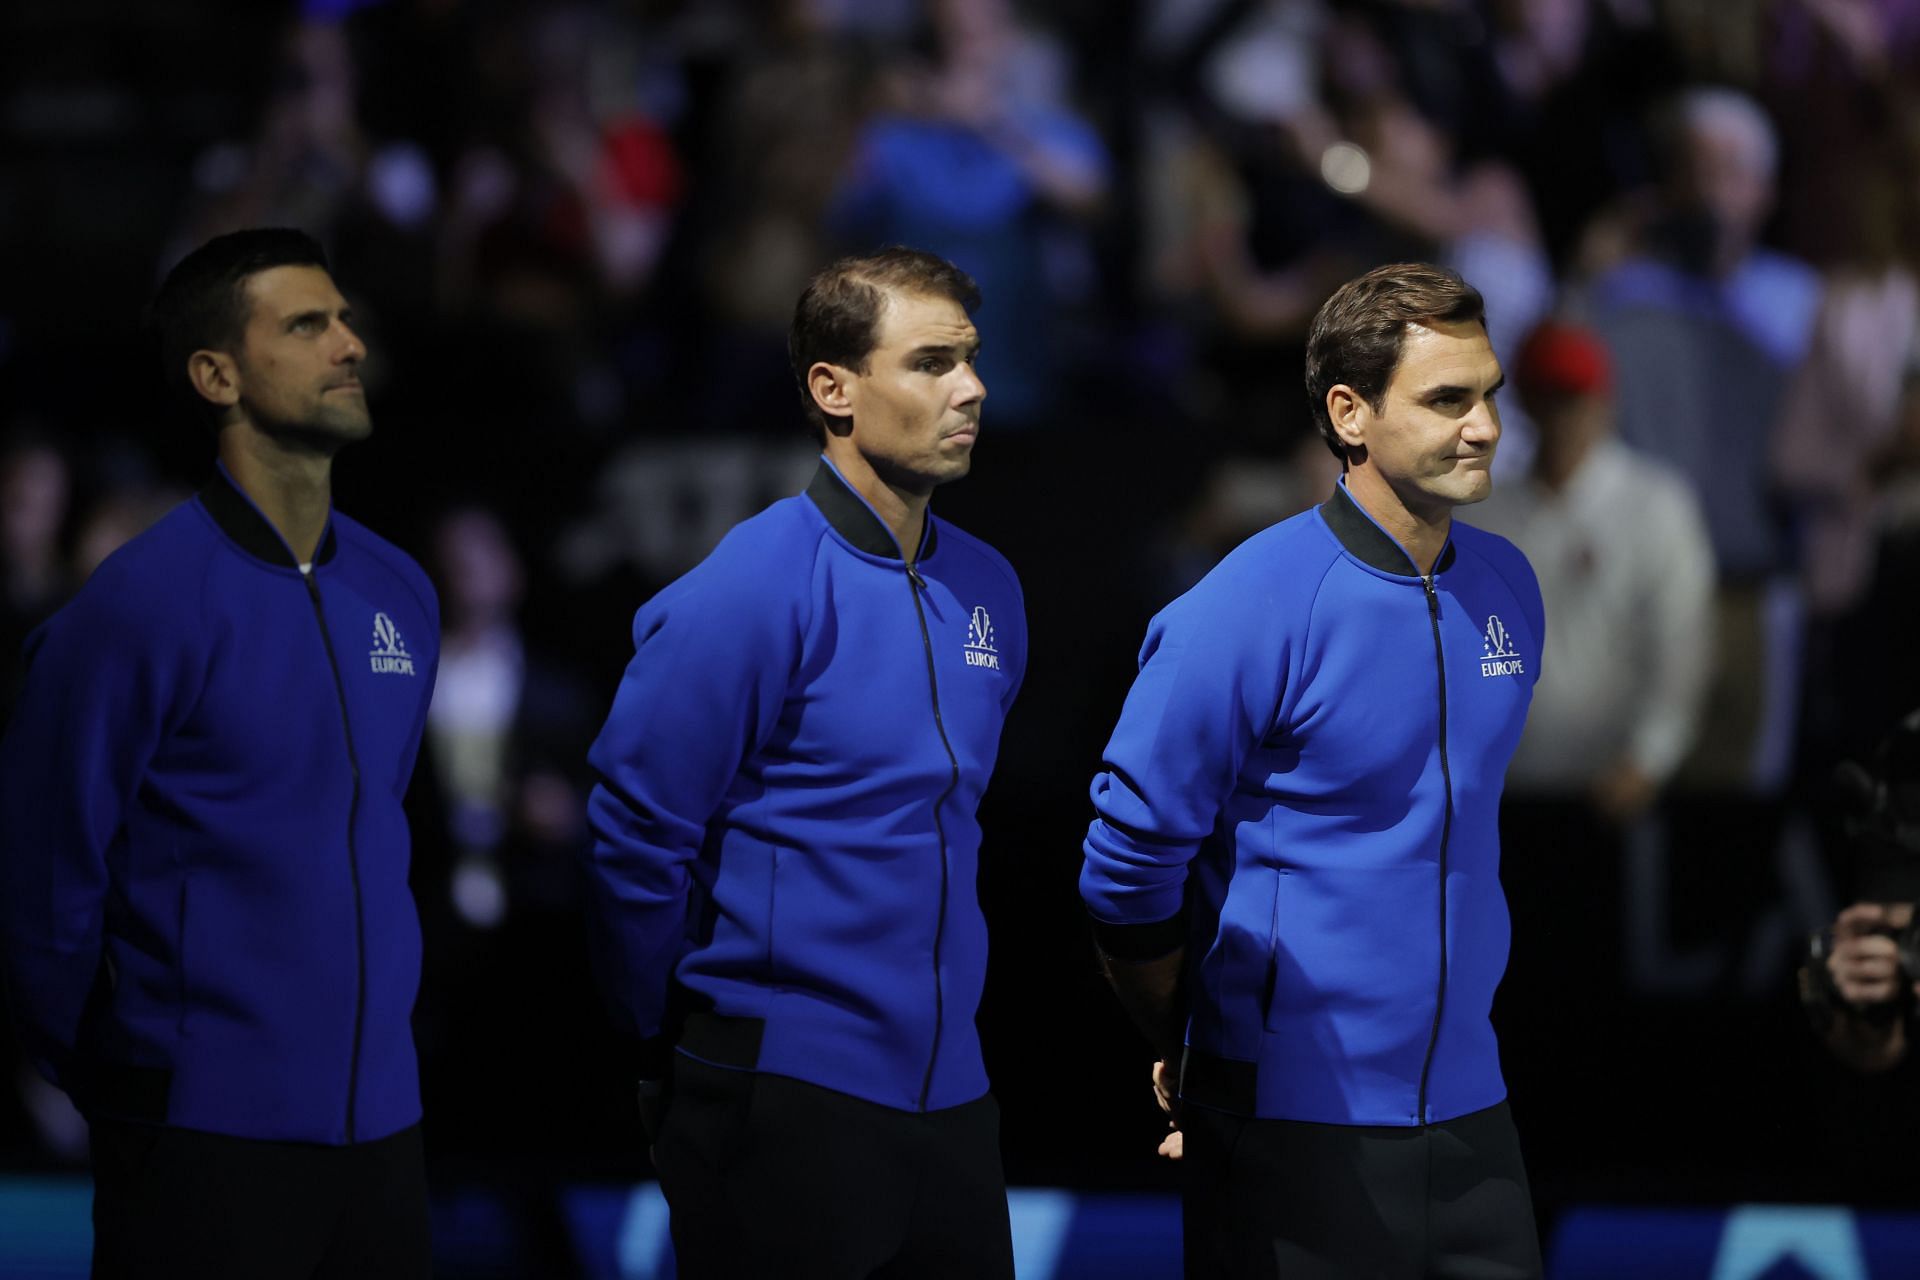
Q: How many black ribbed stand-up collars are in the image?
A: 3